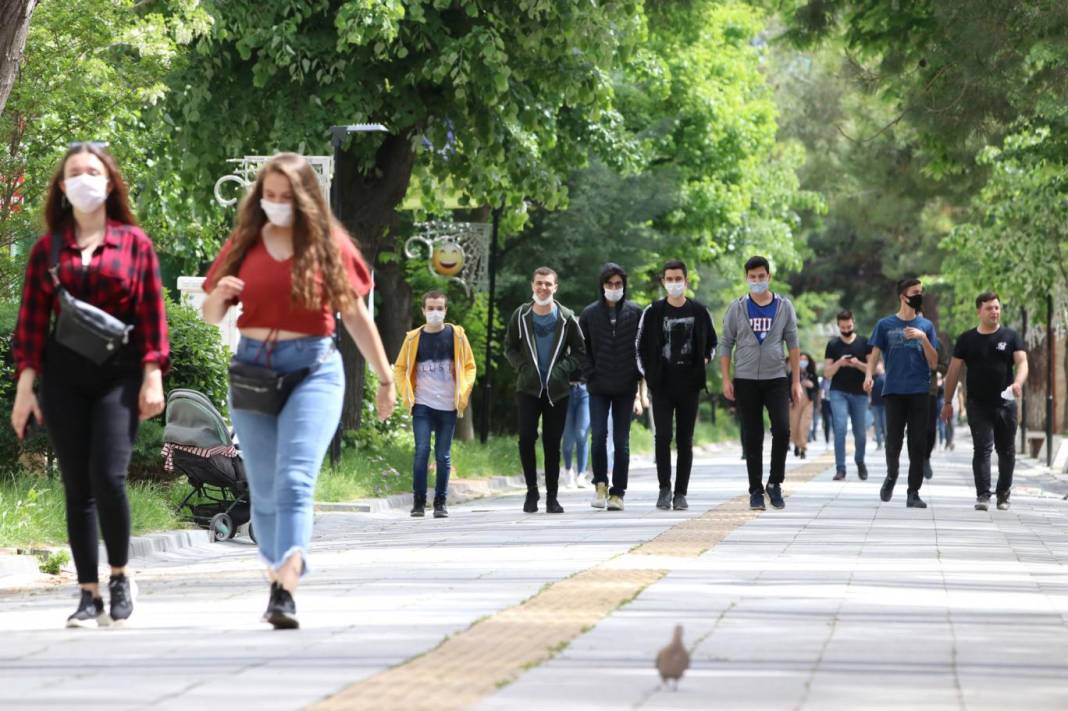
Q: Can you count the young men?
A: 8